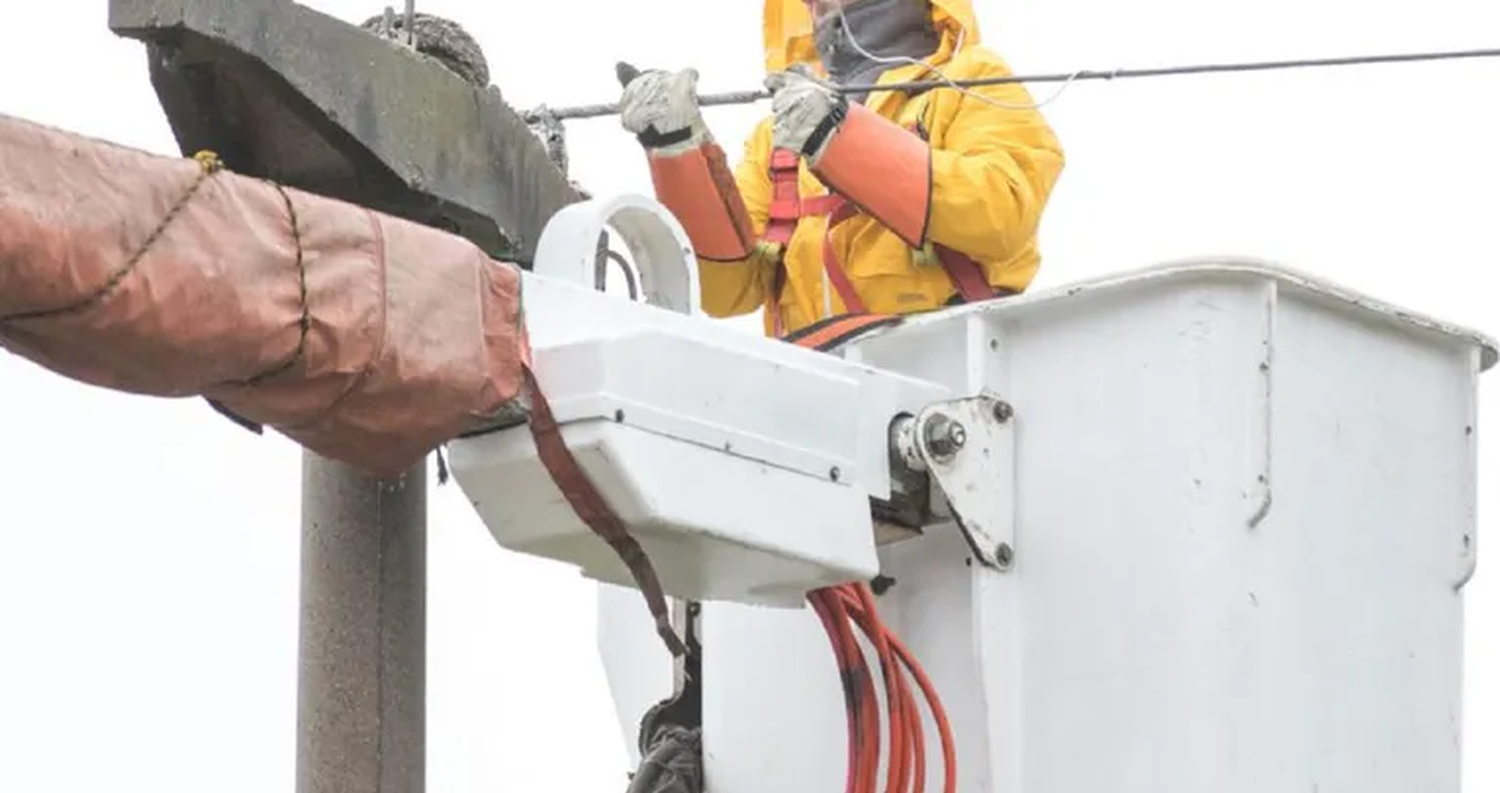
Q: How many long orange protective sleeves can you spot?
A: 2